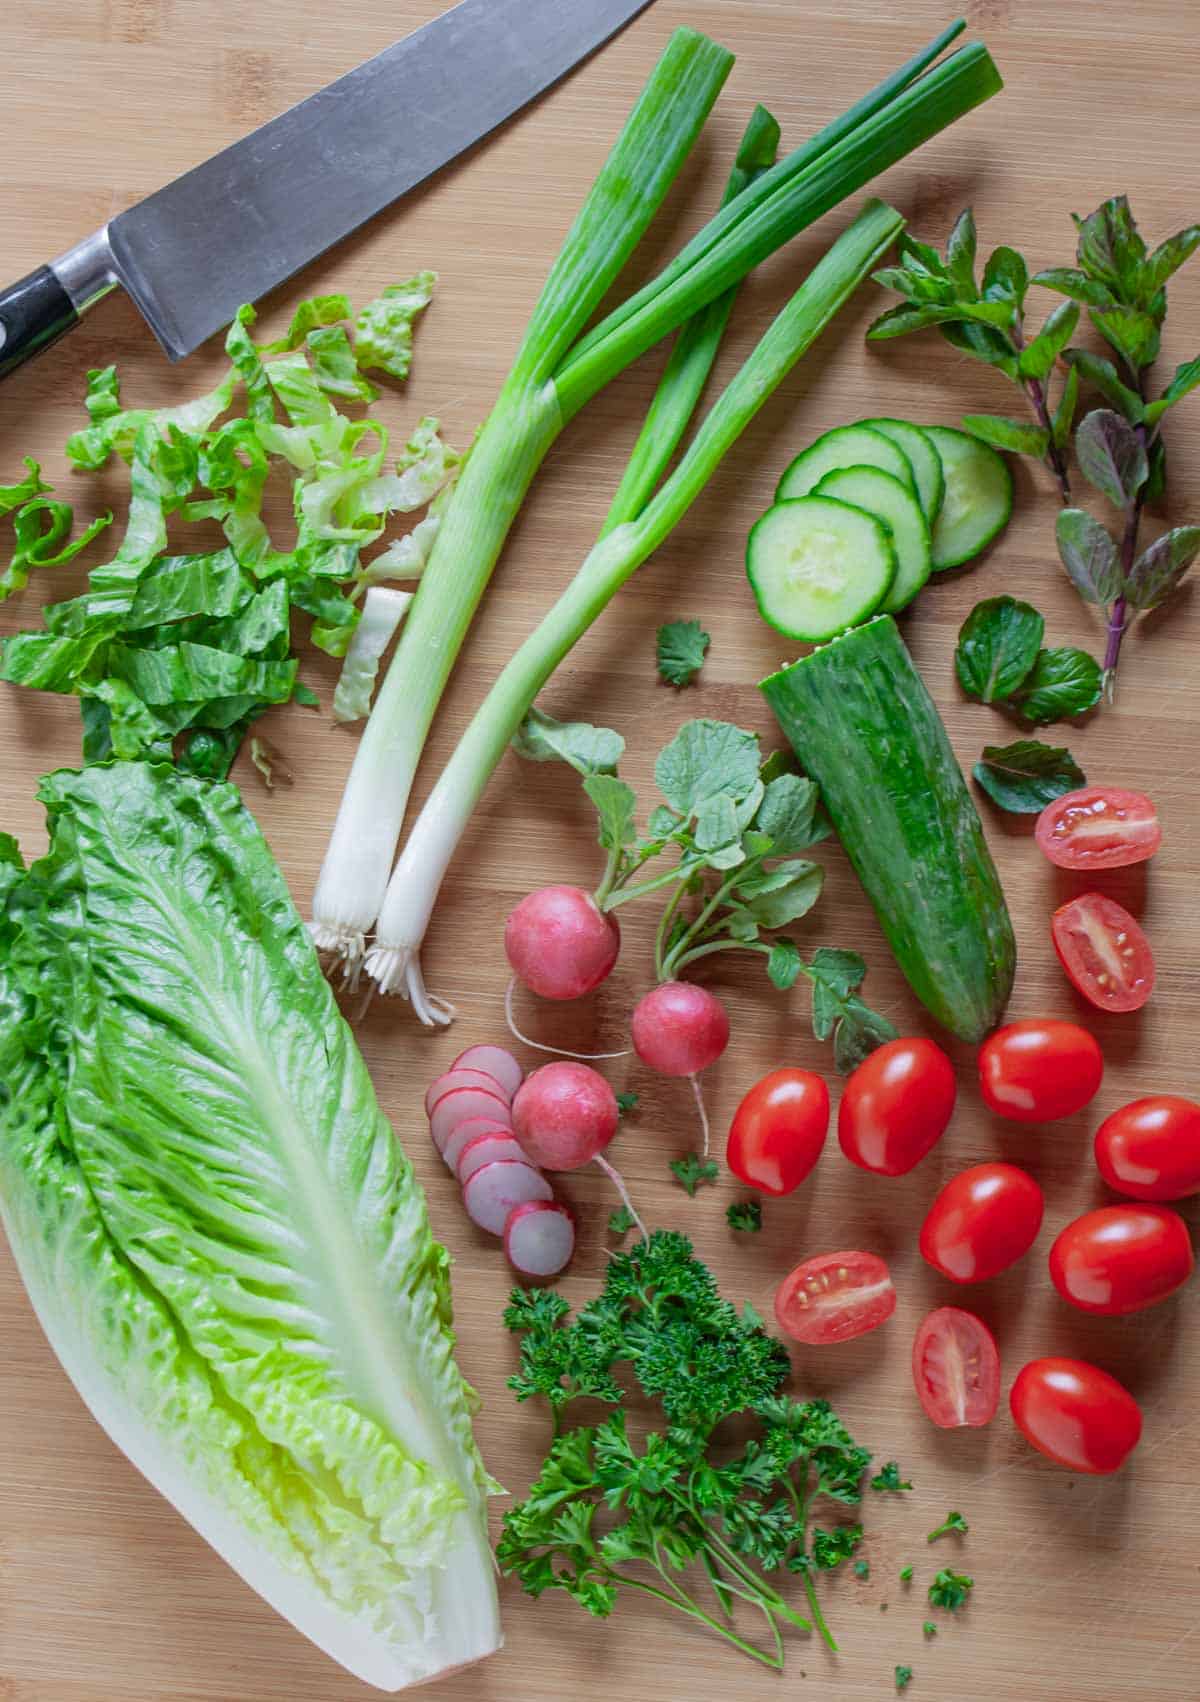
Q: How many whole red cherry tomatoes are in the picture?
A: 7